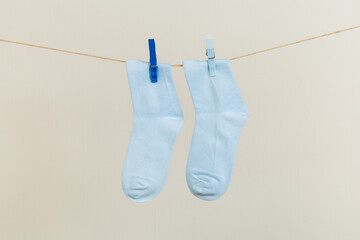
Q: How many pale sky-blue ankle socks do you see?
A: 2